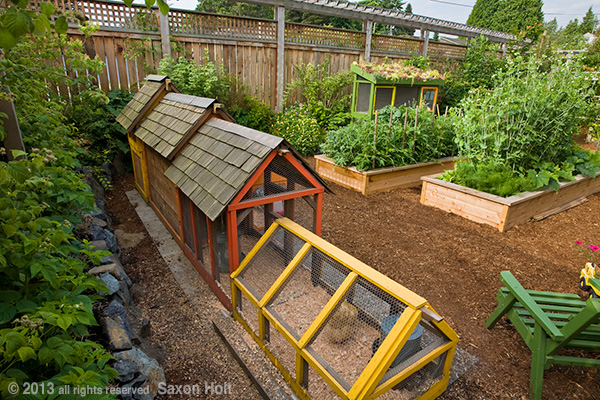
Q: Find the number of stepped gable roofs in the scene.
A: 3